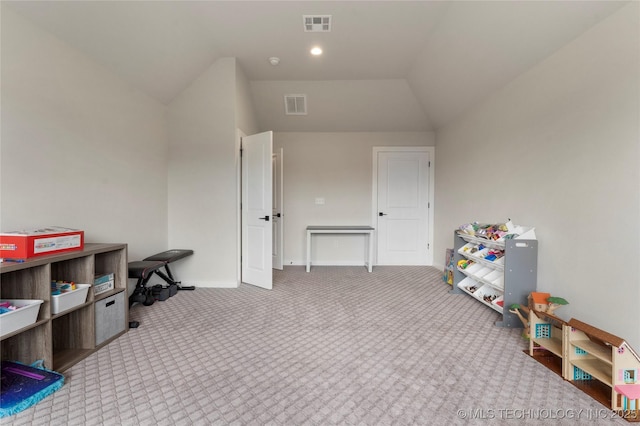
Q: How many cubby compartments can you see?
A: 6